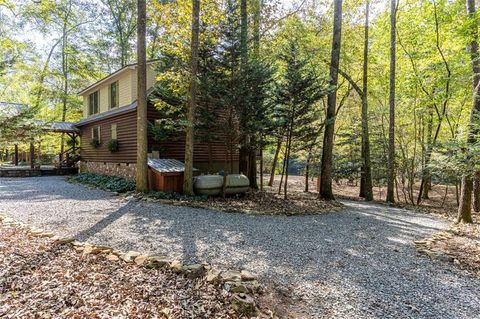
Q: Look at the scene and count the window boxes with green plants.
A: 2